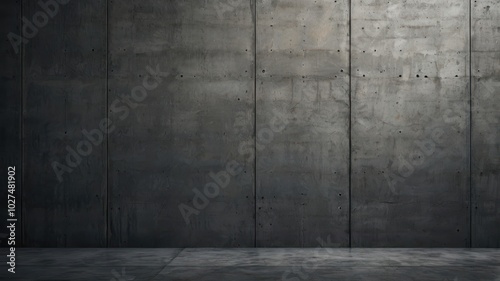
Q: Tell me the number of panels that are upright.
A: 6